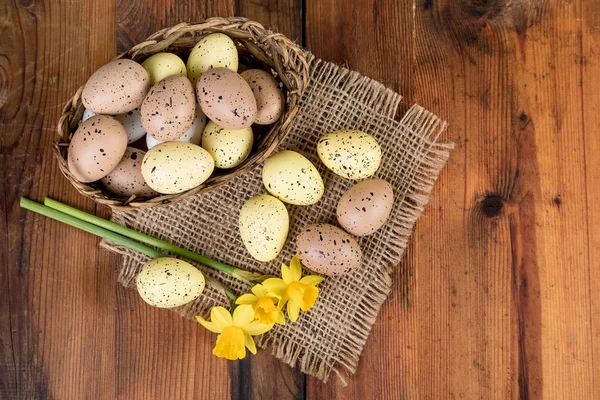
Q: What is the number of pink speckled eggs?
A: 8